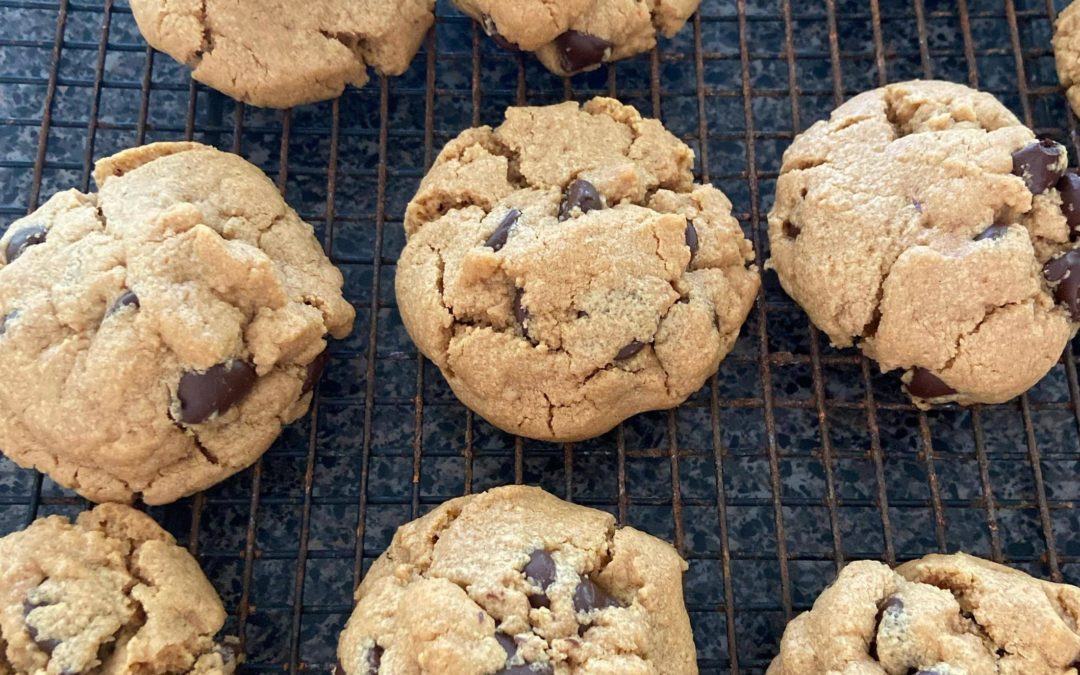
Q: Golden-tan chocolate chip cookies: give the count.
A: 9